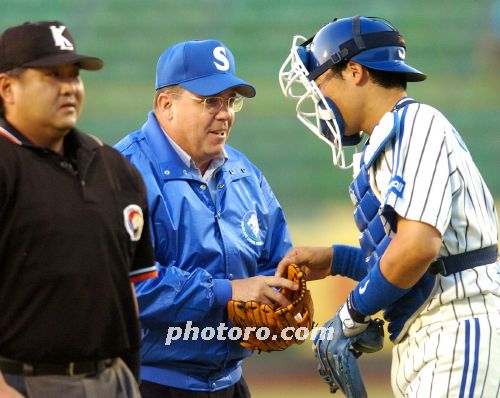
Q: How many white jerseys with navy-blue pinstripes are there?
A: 1